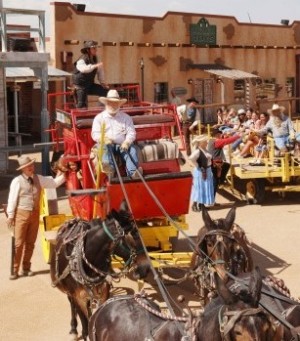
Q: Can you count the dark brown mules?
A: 4